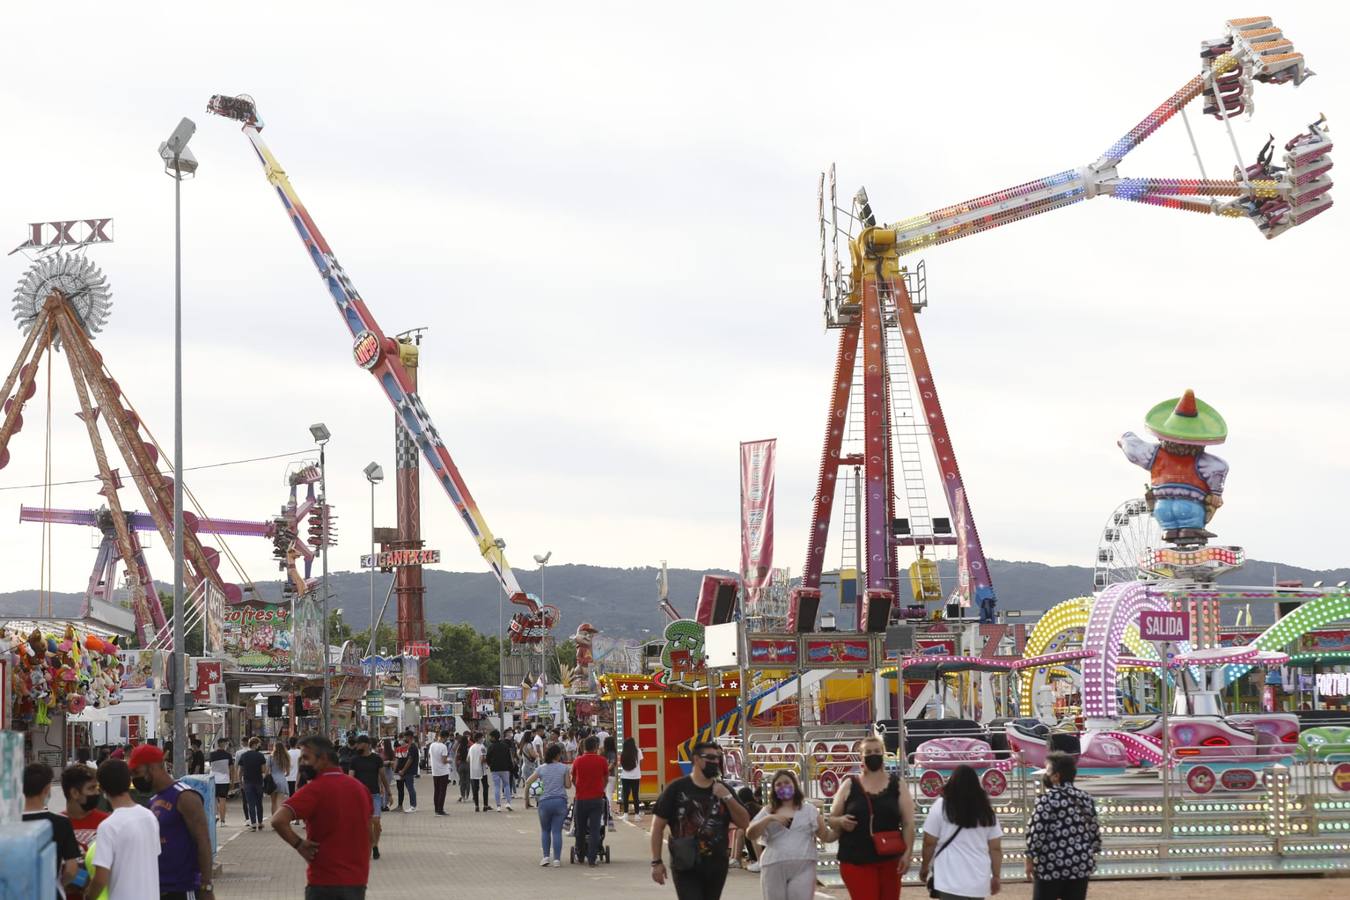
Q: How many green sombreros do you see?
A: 1